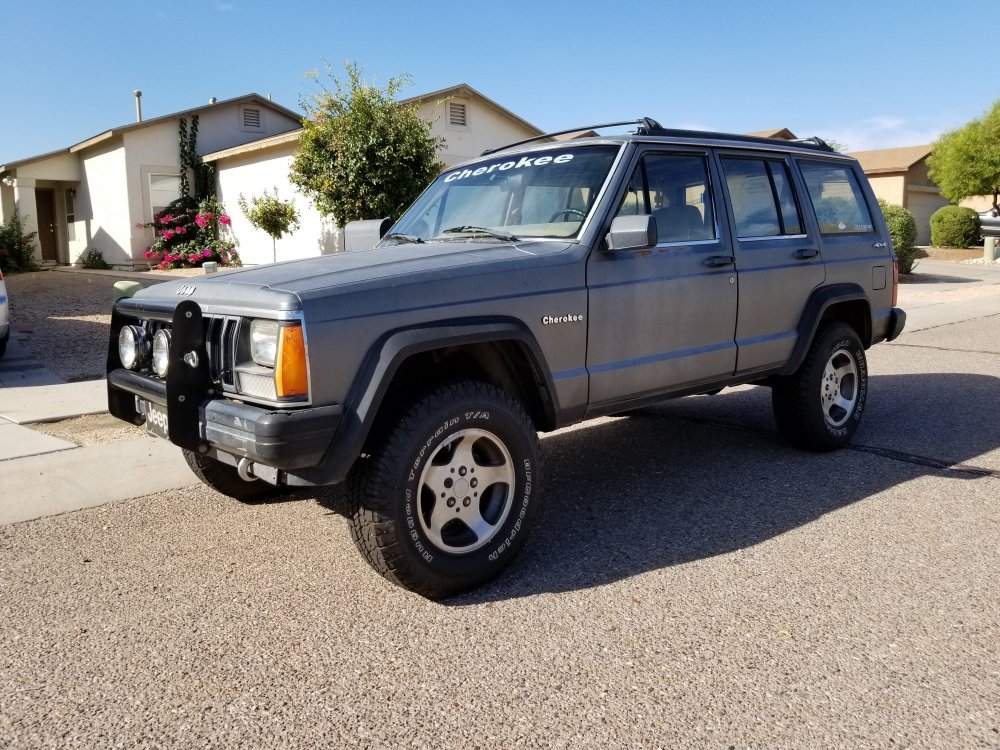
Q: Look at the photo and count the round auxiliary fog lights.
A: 2